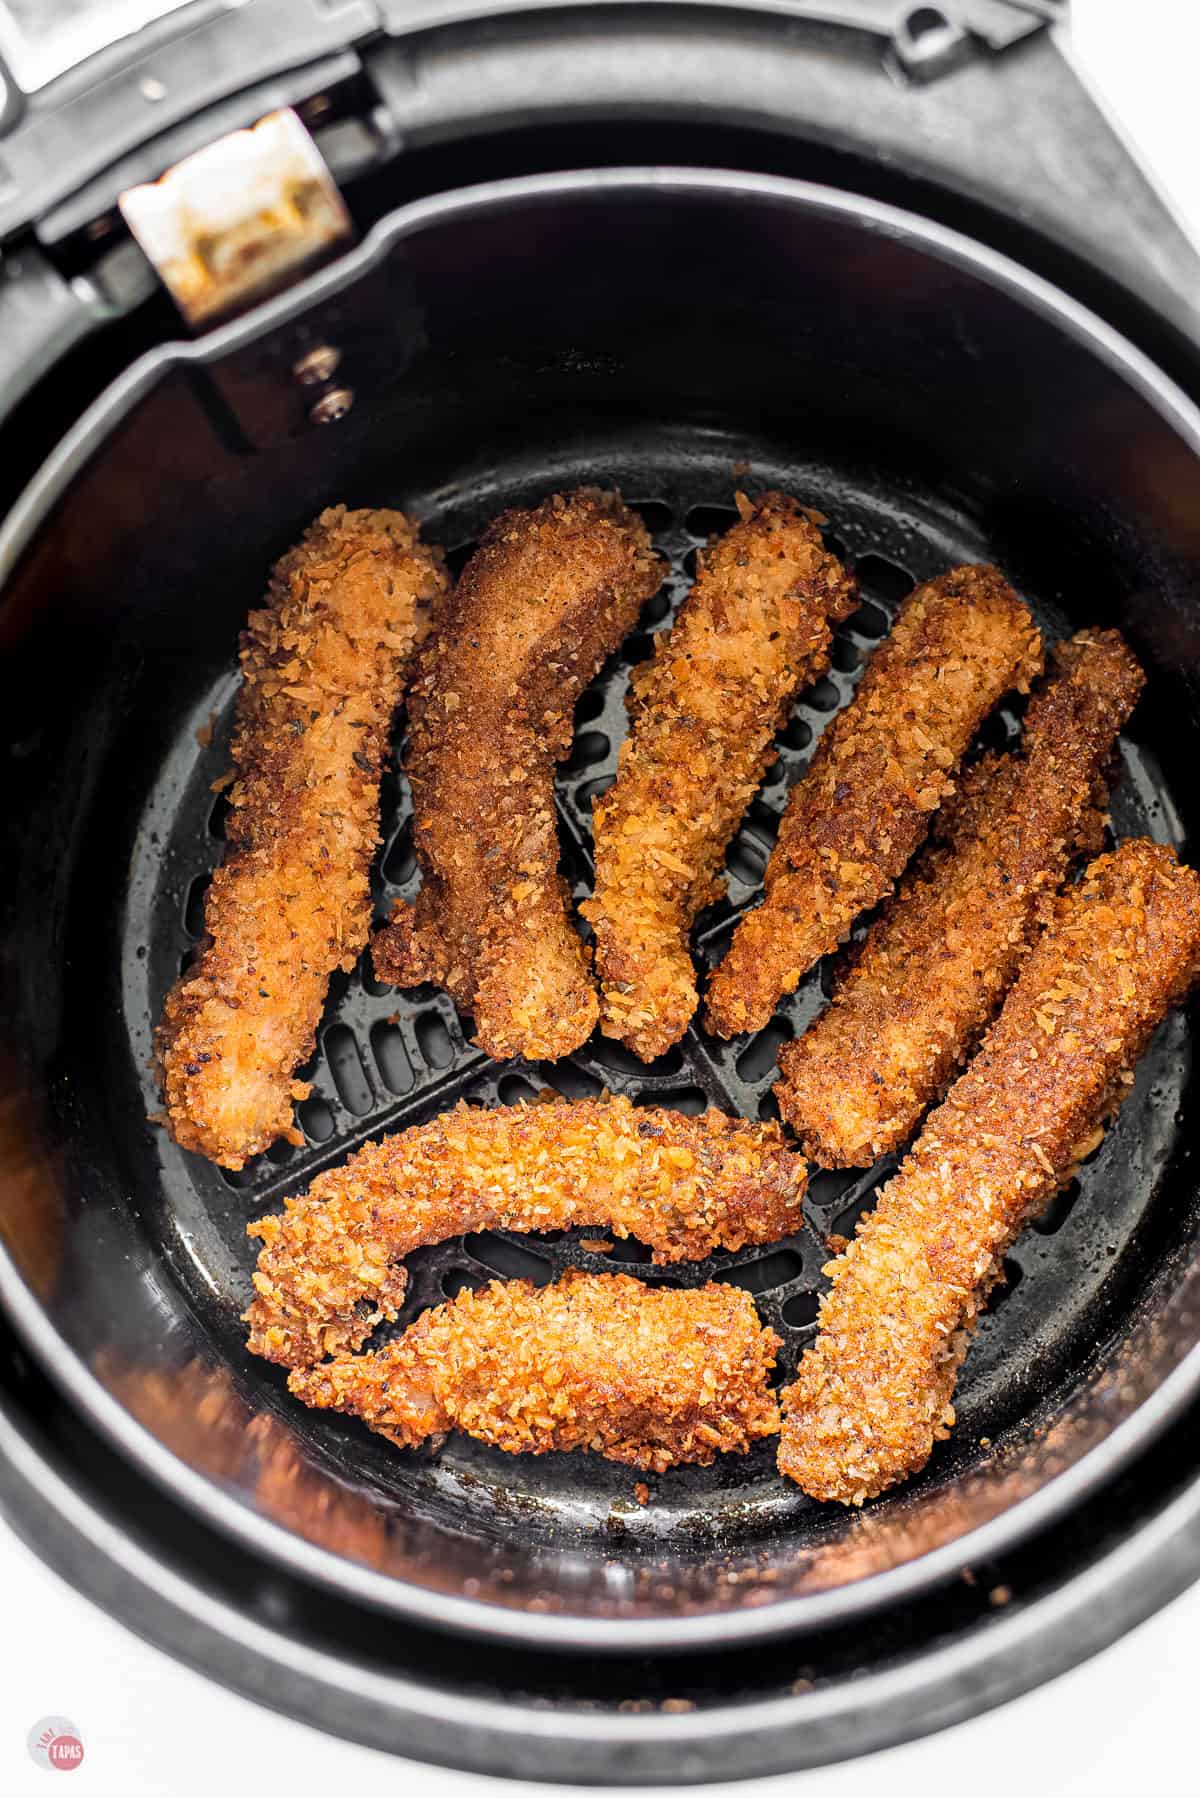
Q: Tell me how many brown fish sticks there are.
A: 8